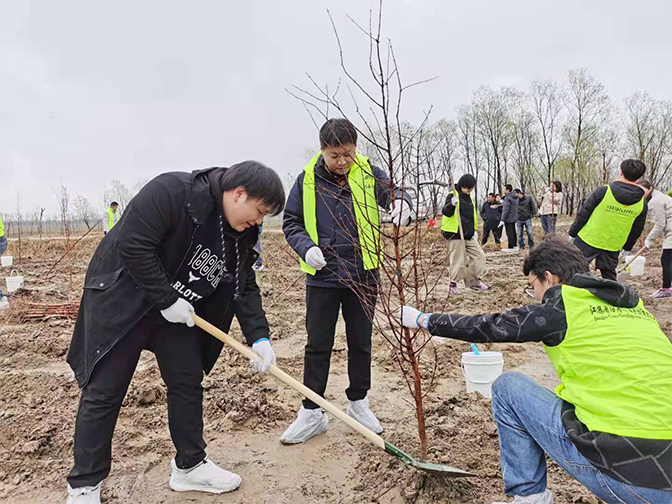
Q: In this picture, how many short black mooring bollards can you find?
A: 0